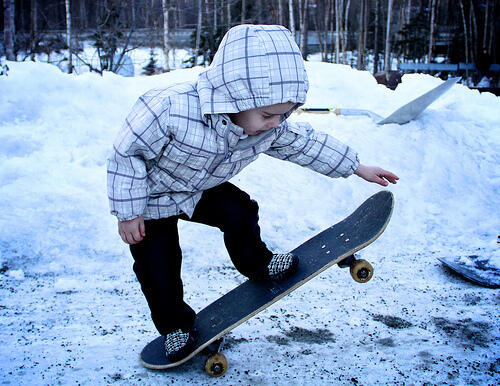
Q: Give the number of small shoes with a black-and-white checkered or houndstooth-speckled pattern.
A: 2